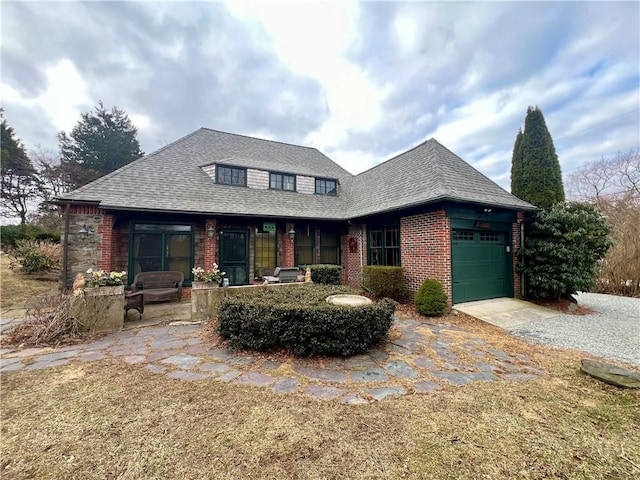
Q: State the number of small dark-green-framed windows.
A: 3